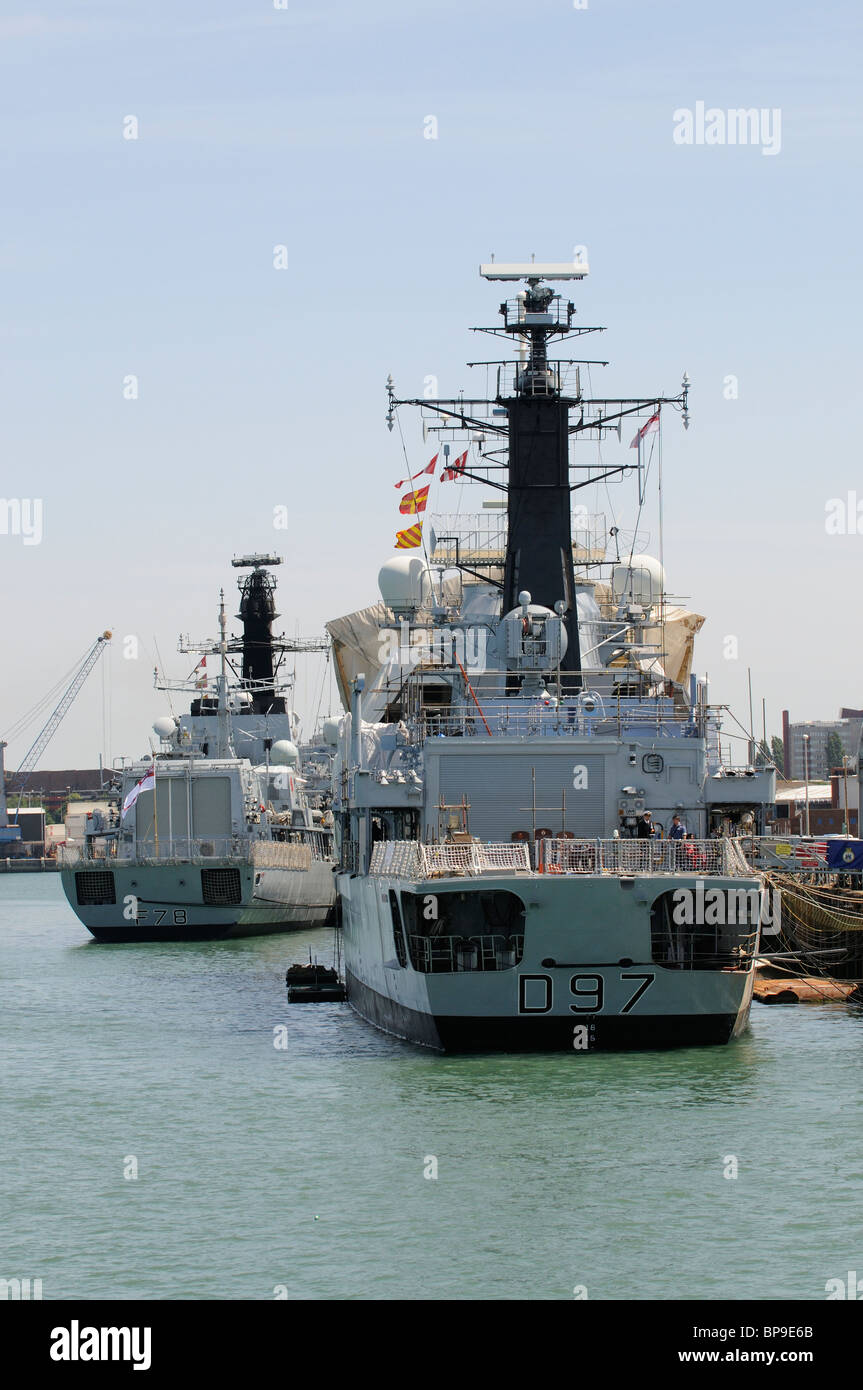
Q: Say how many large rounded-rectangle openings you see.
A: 4